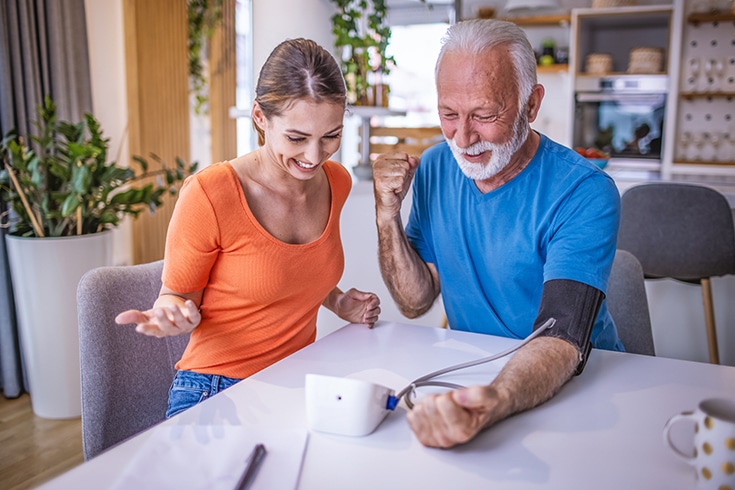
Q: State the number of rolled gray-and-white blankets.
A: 0